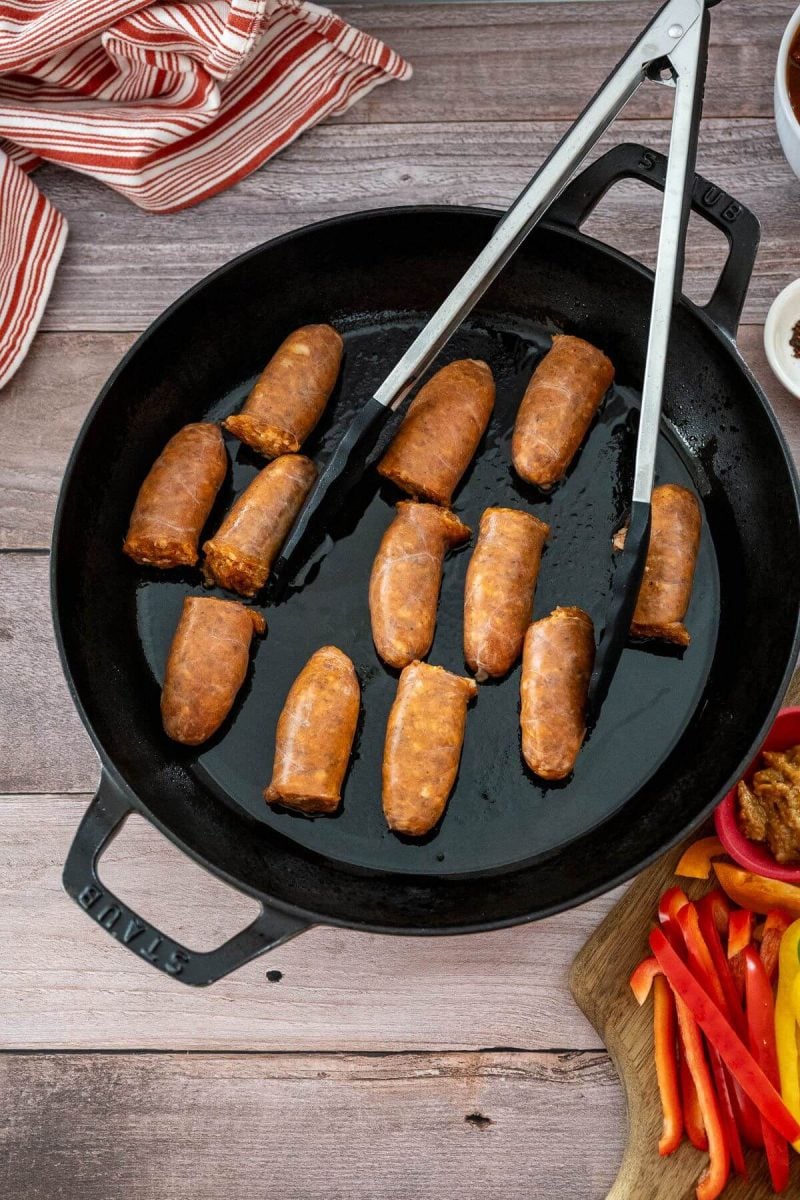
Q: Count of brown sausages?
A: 12